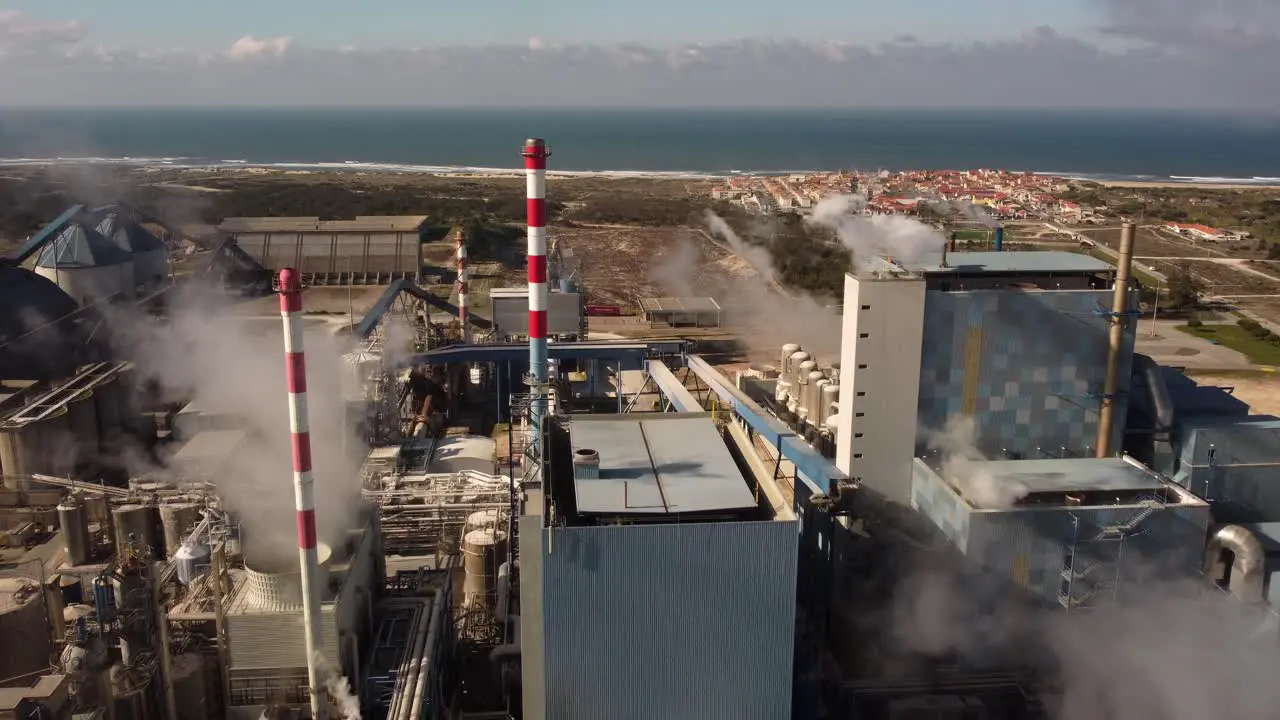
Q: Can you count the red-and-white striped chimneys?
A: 3